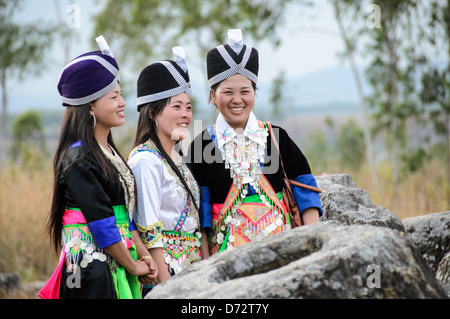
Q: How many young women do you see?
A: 3